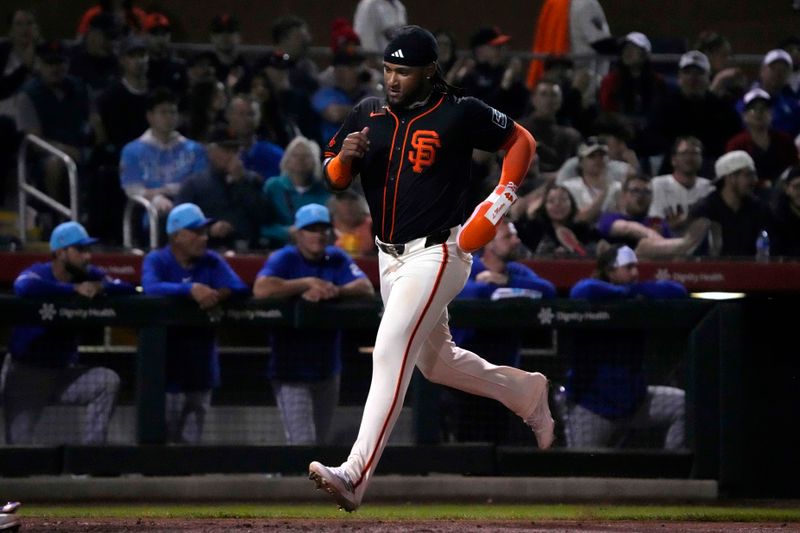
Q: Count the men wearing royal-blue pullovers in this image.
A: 5